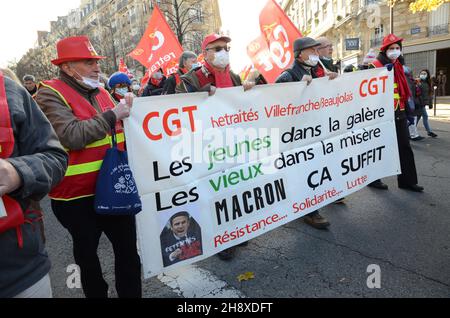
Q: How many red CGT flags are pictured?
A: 2